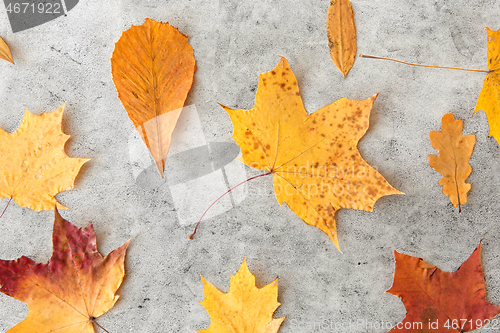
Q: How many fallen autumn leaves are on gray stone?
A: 10